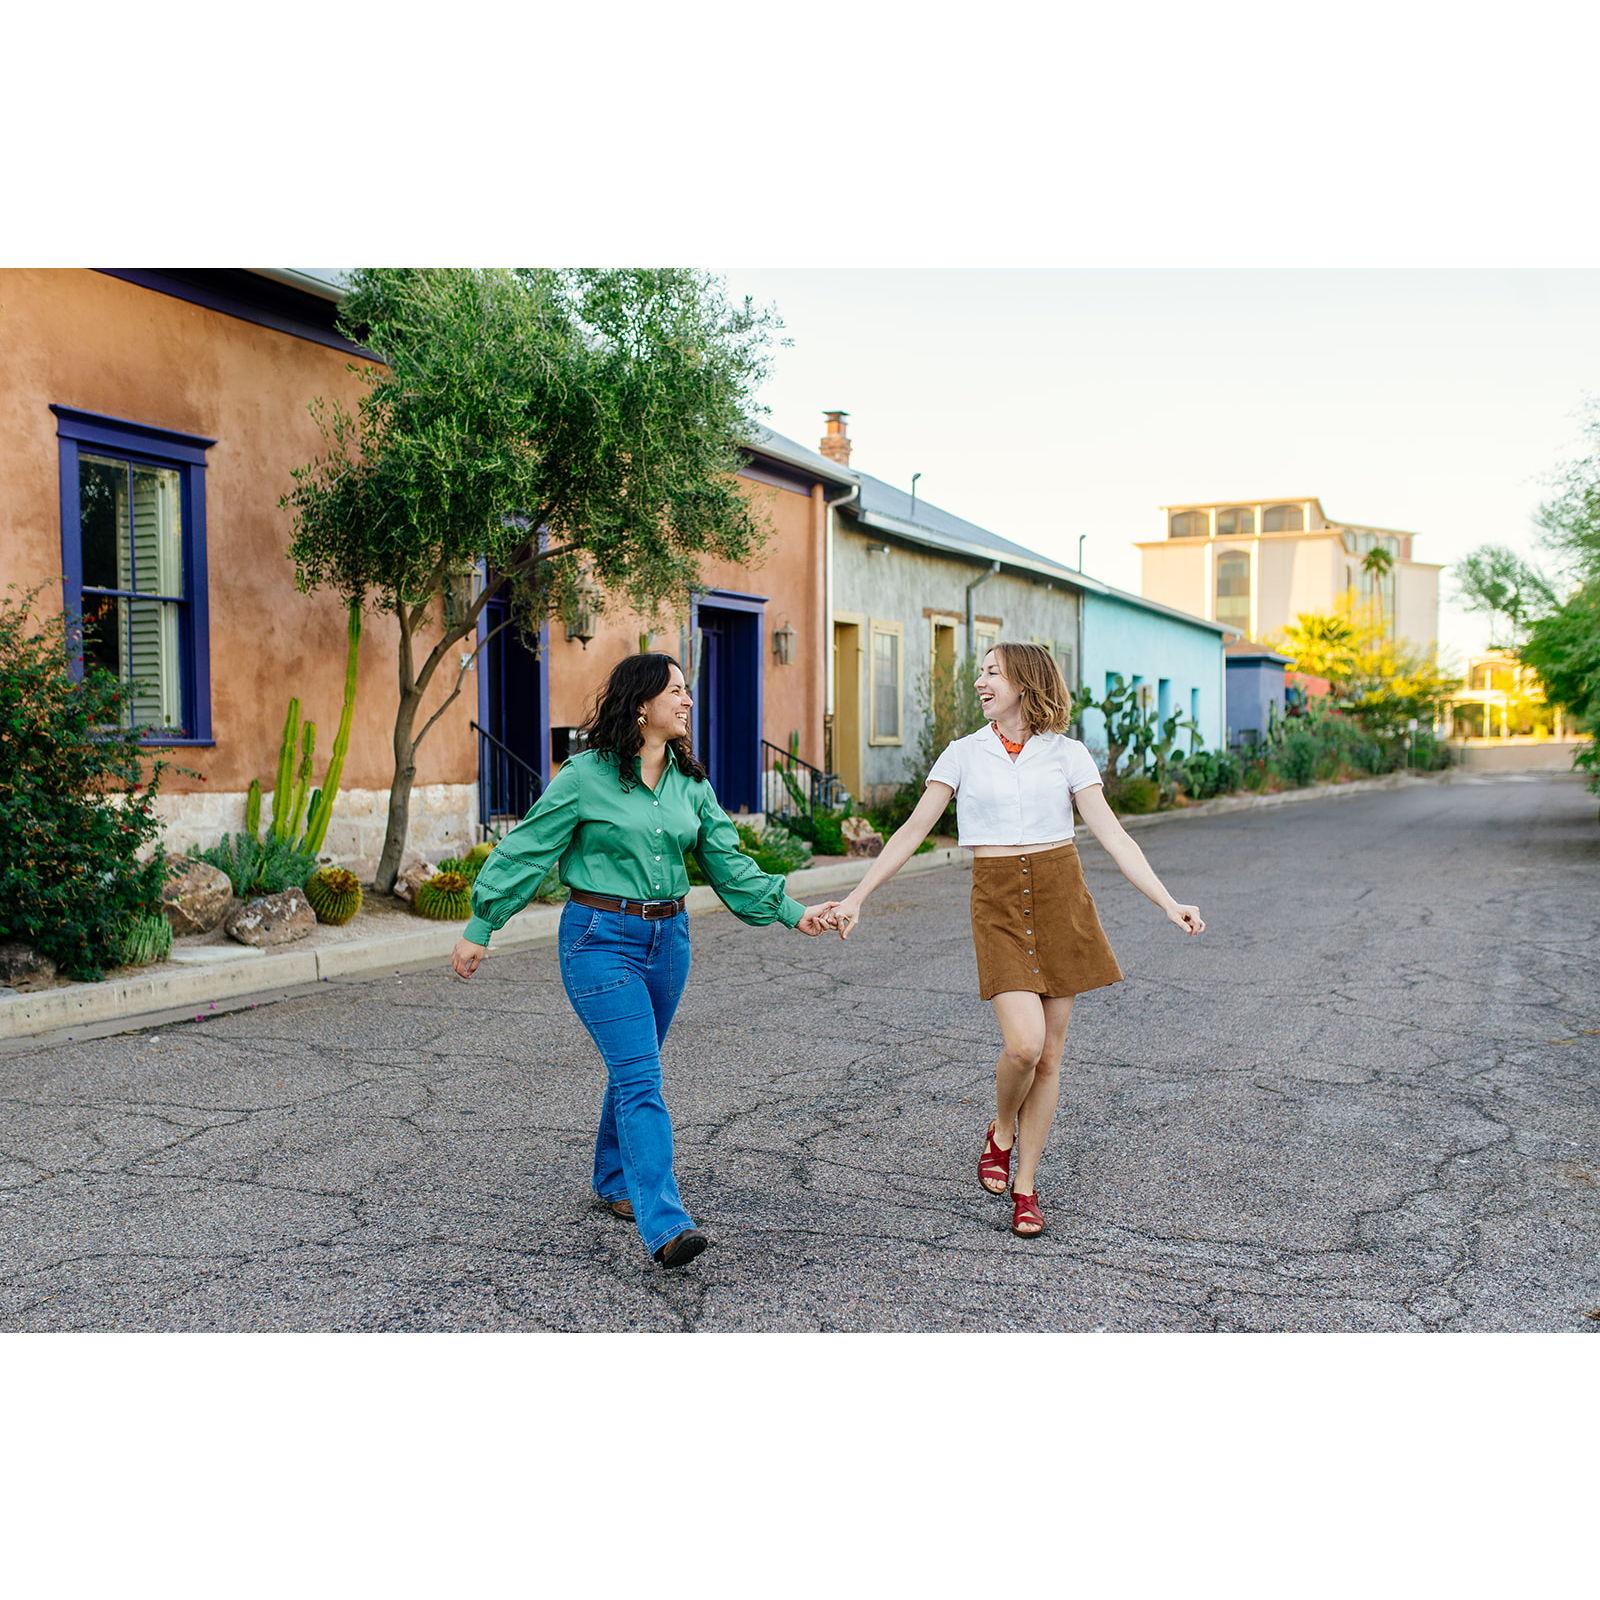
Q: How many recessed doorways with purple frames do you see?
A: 2